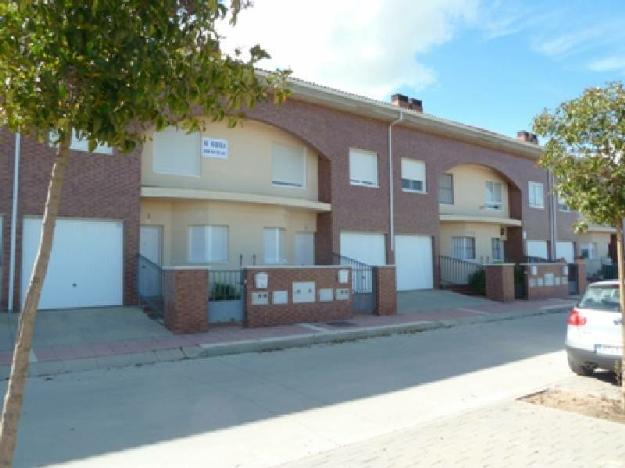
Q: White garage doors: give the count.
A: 5